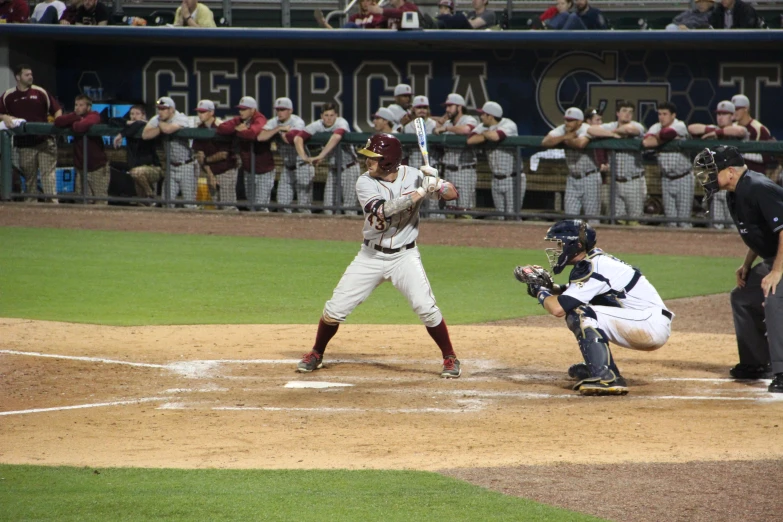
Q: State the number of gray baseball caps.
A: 12